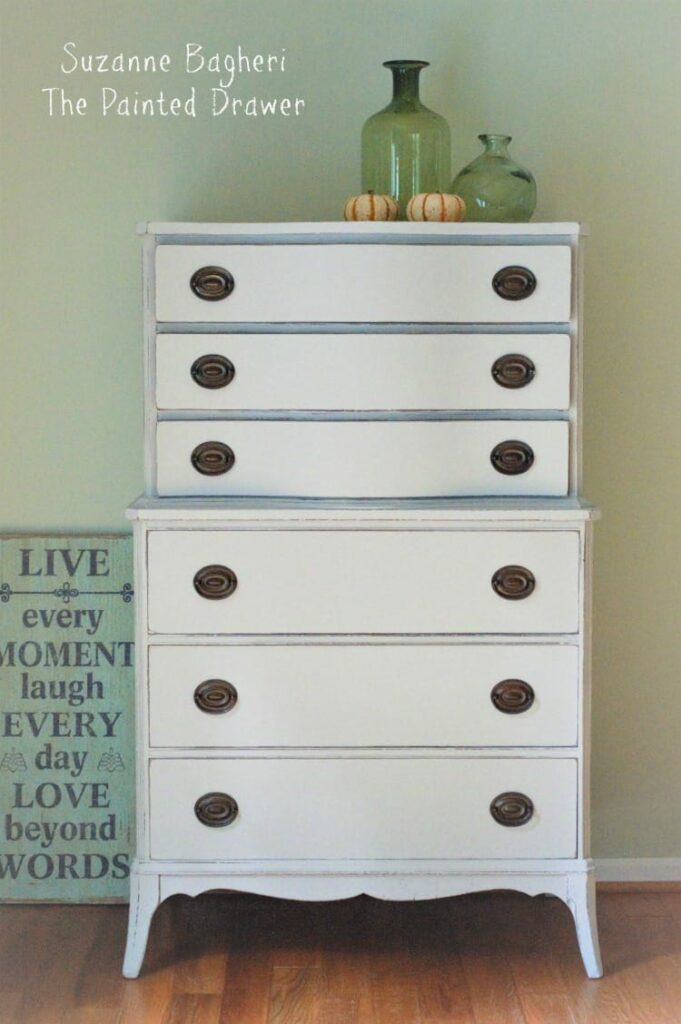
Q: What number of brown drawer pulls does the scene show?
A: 12